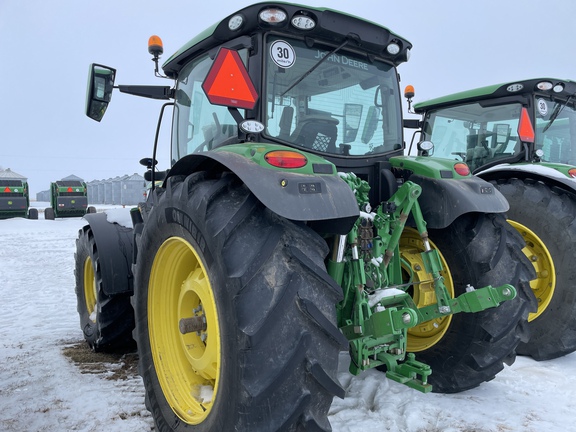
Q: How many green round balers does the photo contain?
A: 2